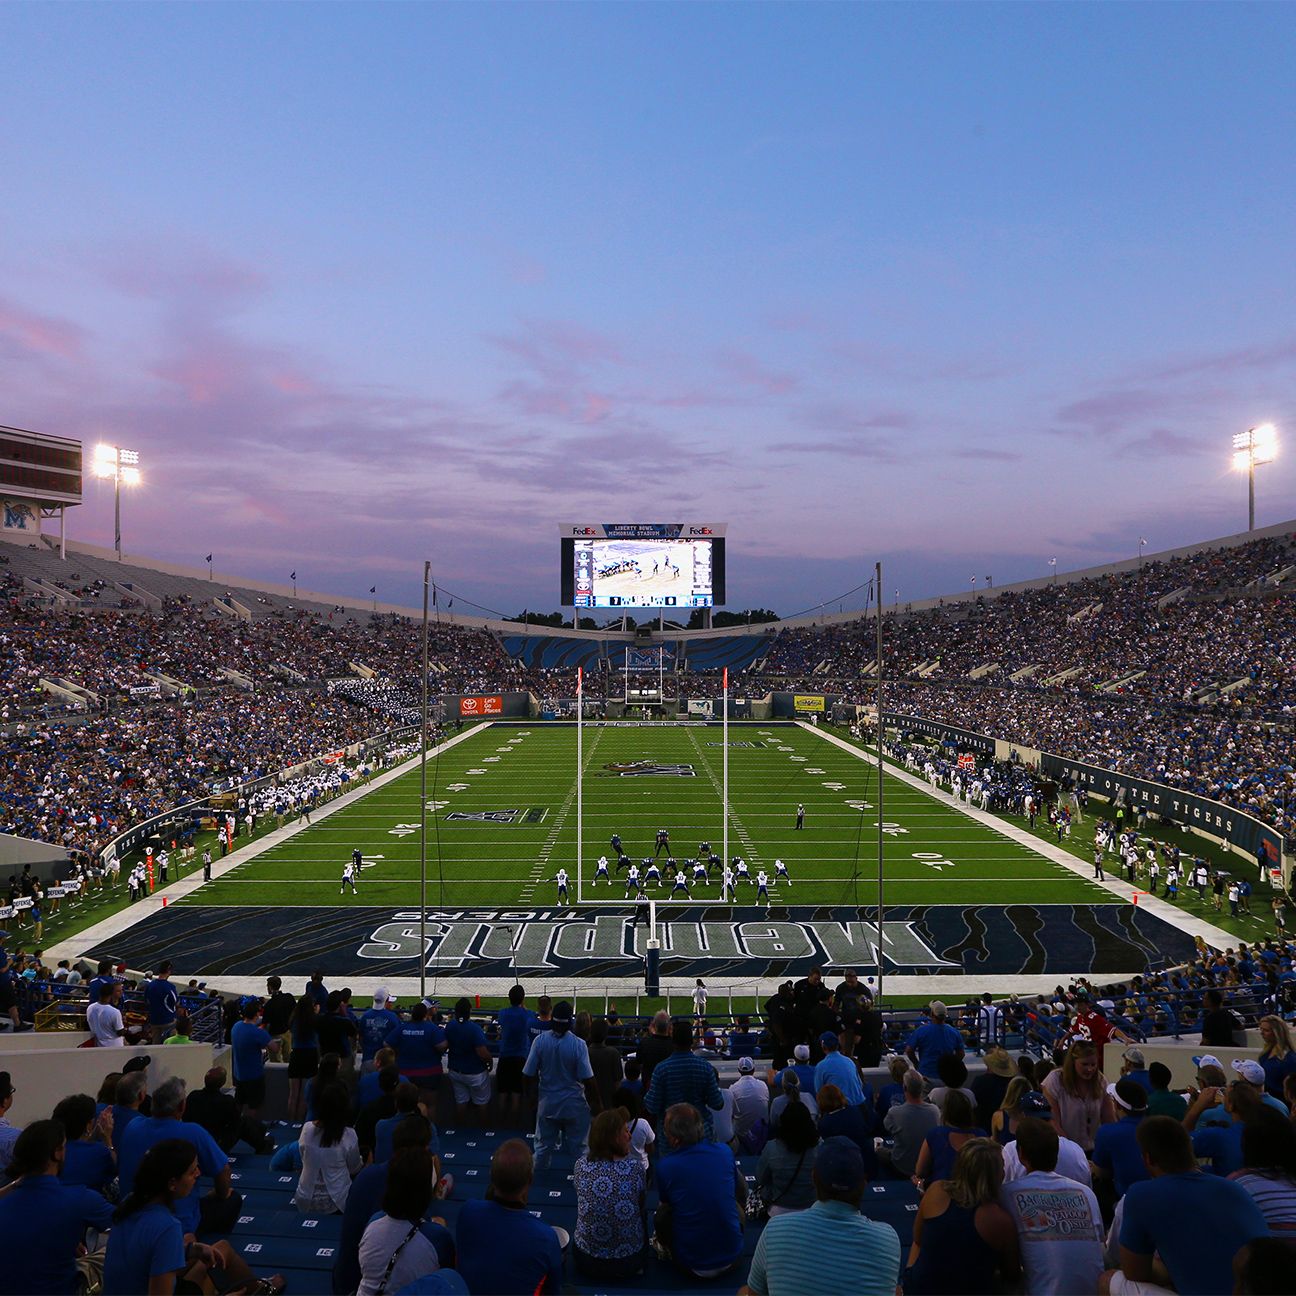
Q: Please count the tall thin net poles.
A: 2